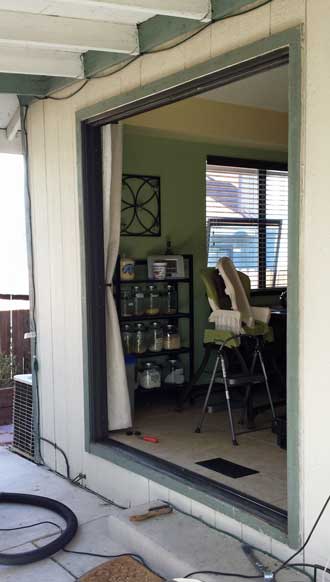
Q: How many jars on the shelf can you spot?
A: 10